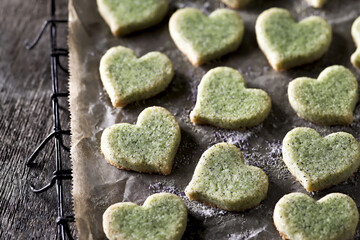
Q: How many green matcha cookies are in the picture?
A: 14